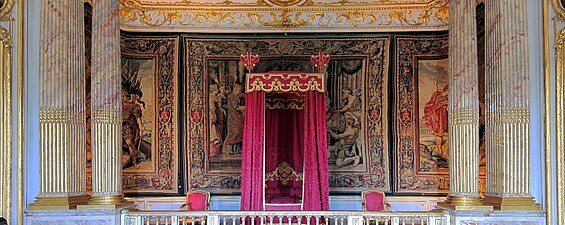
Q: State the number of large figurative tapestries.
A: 3